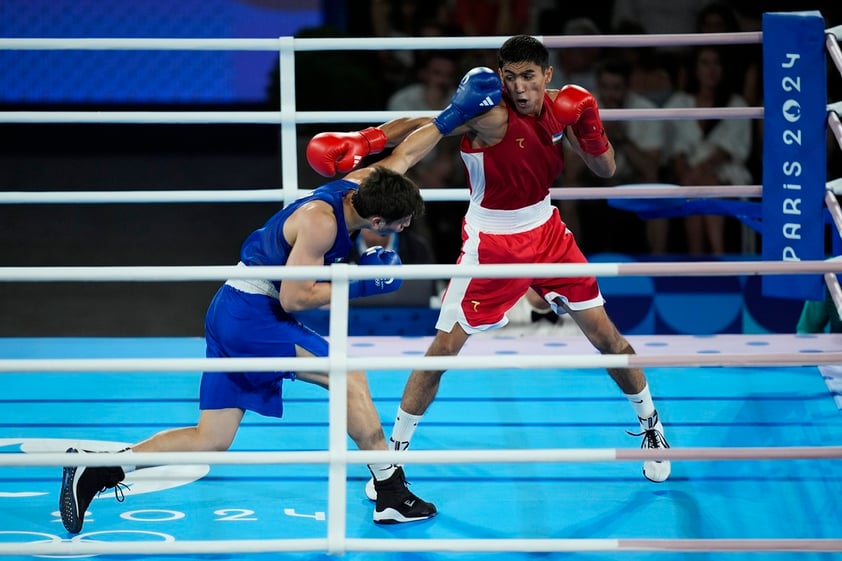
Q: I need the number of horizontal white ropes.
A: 7